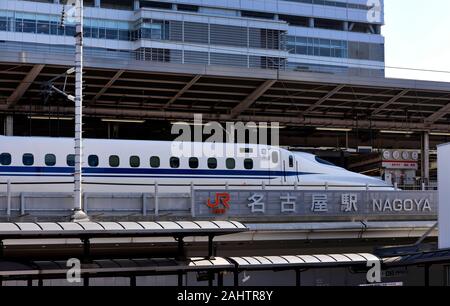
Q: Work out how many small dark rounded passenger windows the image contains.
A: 13